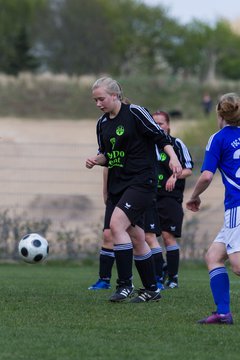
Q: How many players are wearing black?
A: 3